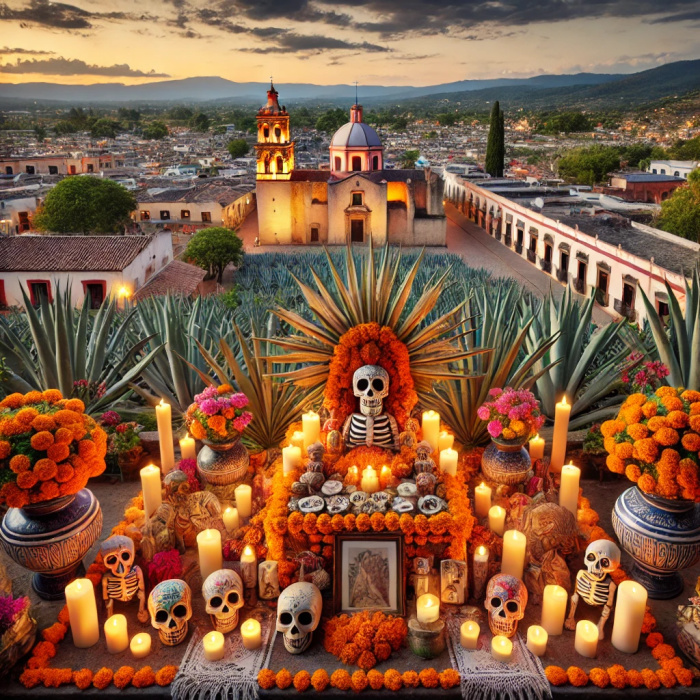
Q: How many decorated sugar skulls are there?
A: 4